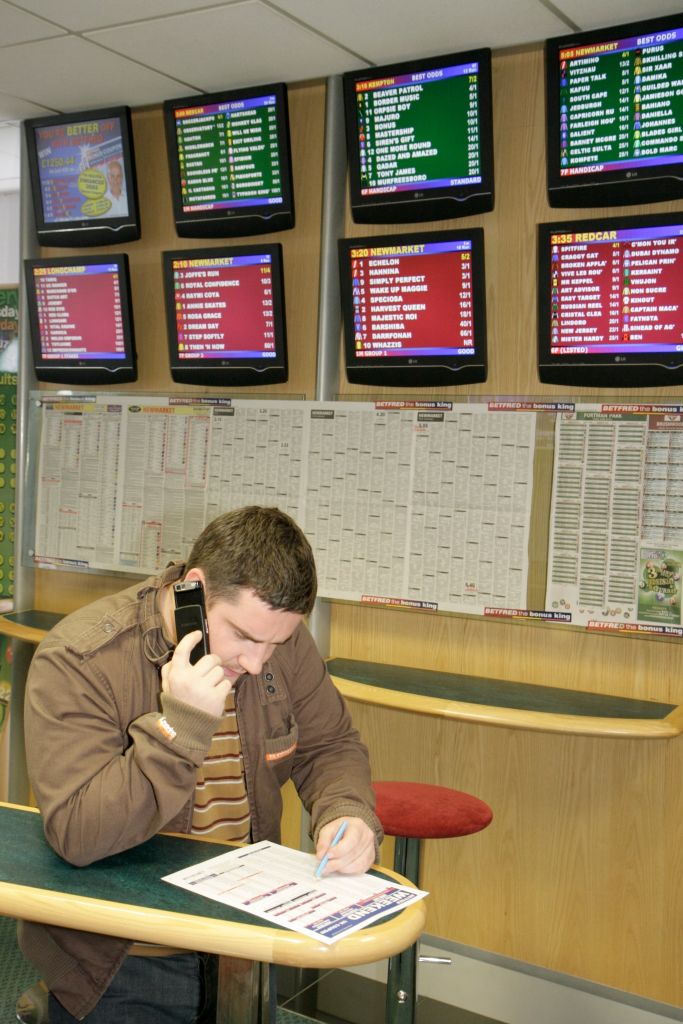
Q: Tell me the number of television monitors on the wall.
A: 8